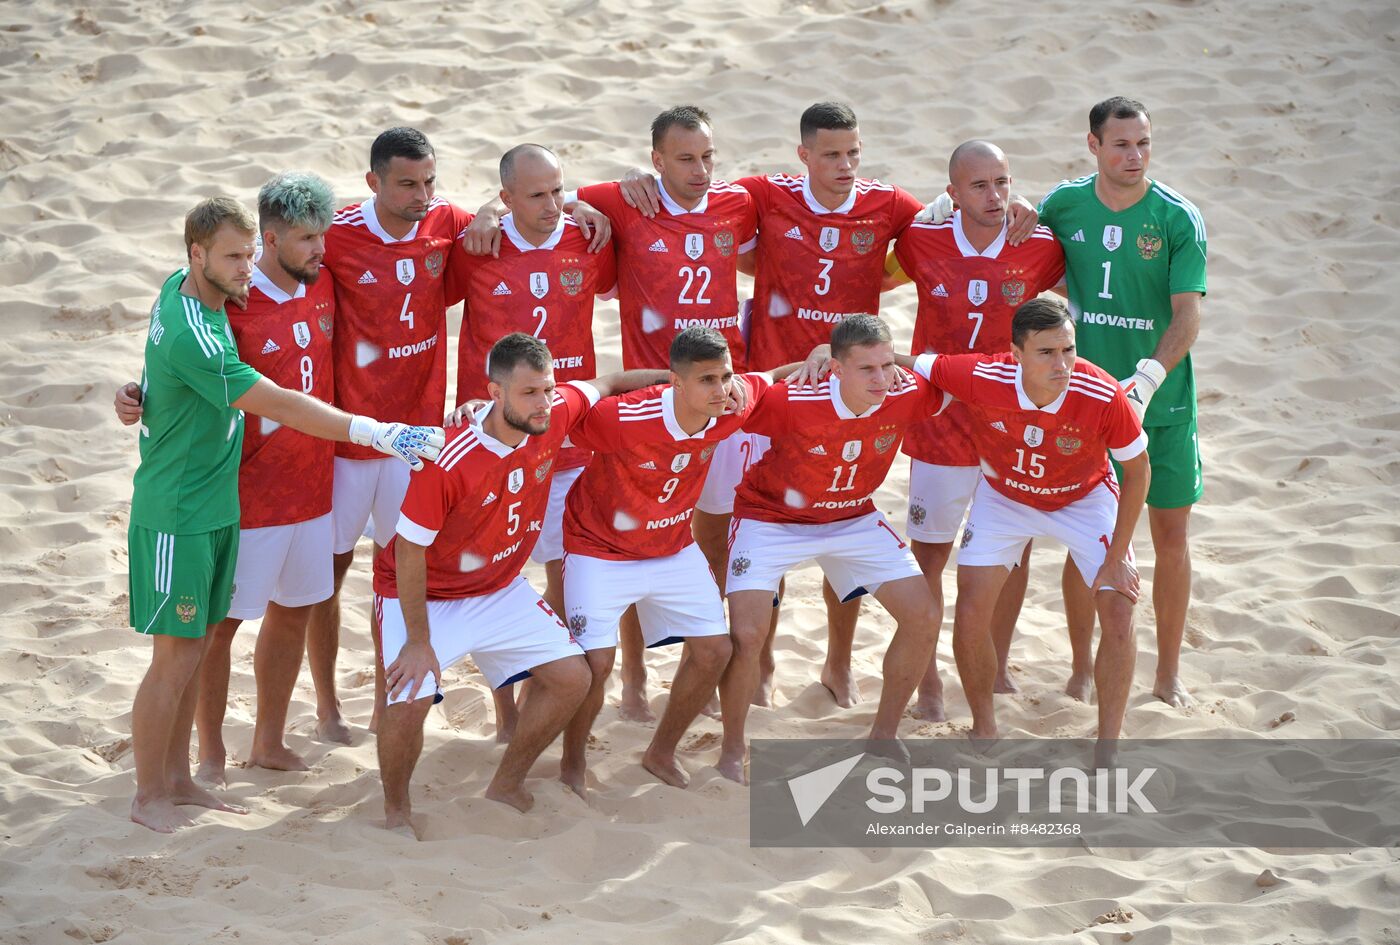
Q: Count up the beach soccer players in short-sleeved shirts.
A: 12